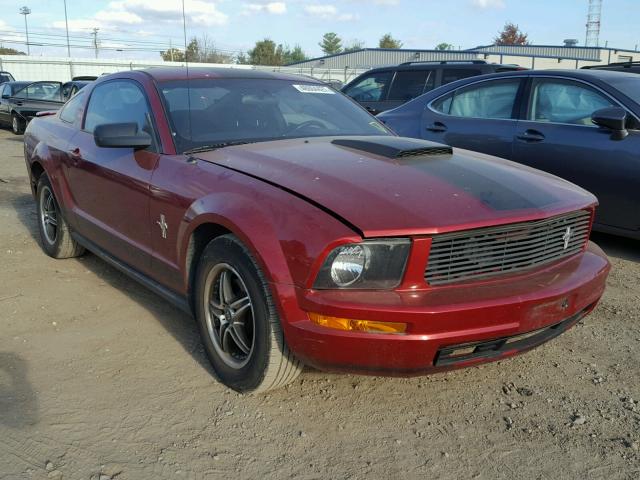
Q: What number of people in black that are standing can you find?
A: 0